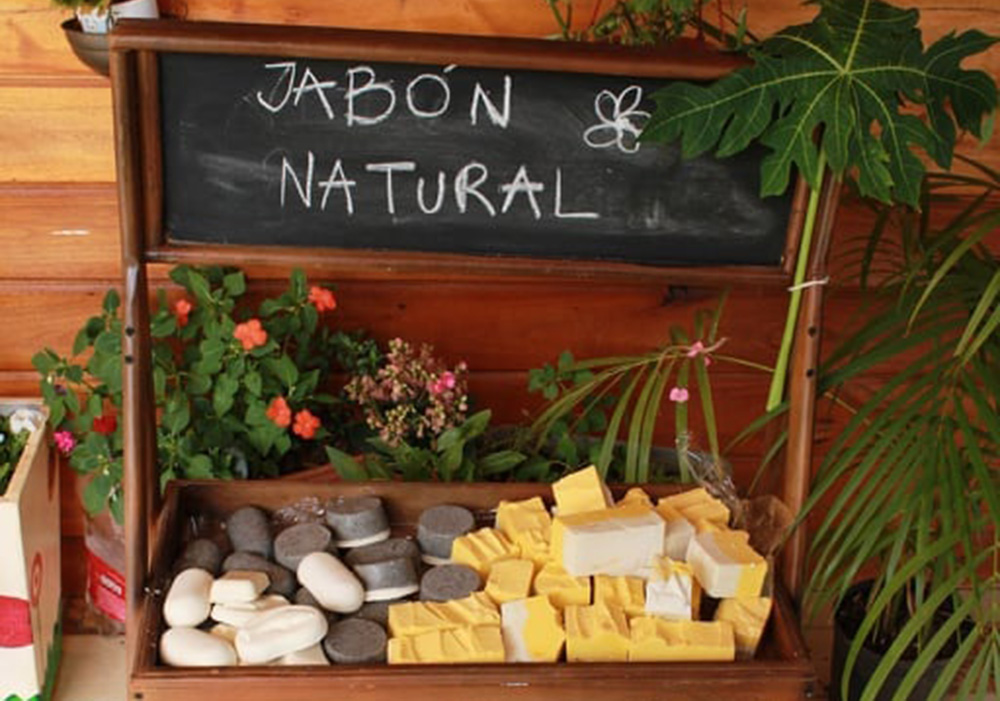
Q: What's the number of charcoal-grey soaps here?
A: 11